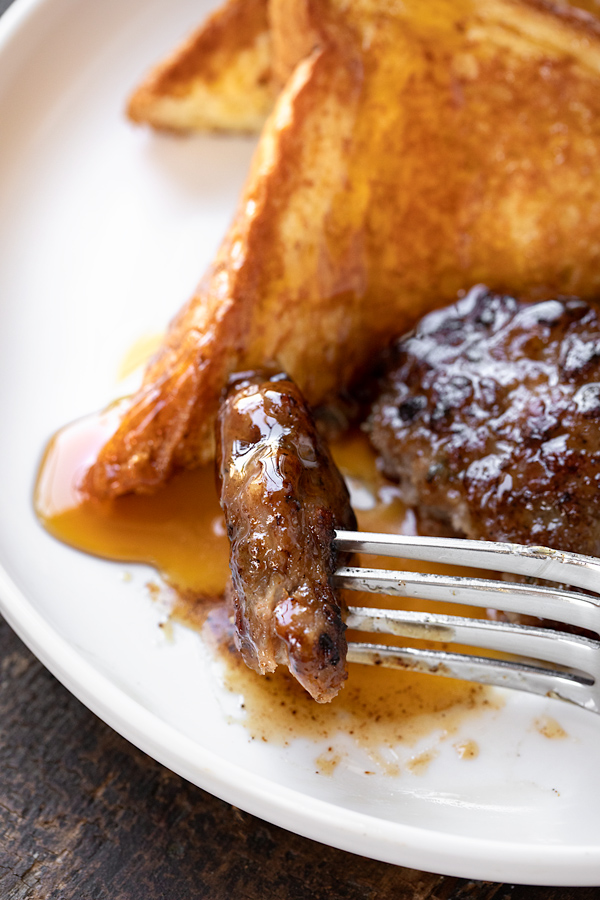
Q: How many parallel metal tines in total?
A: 4